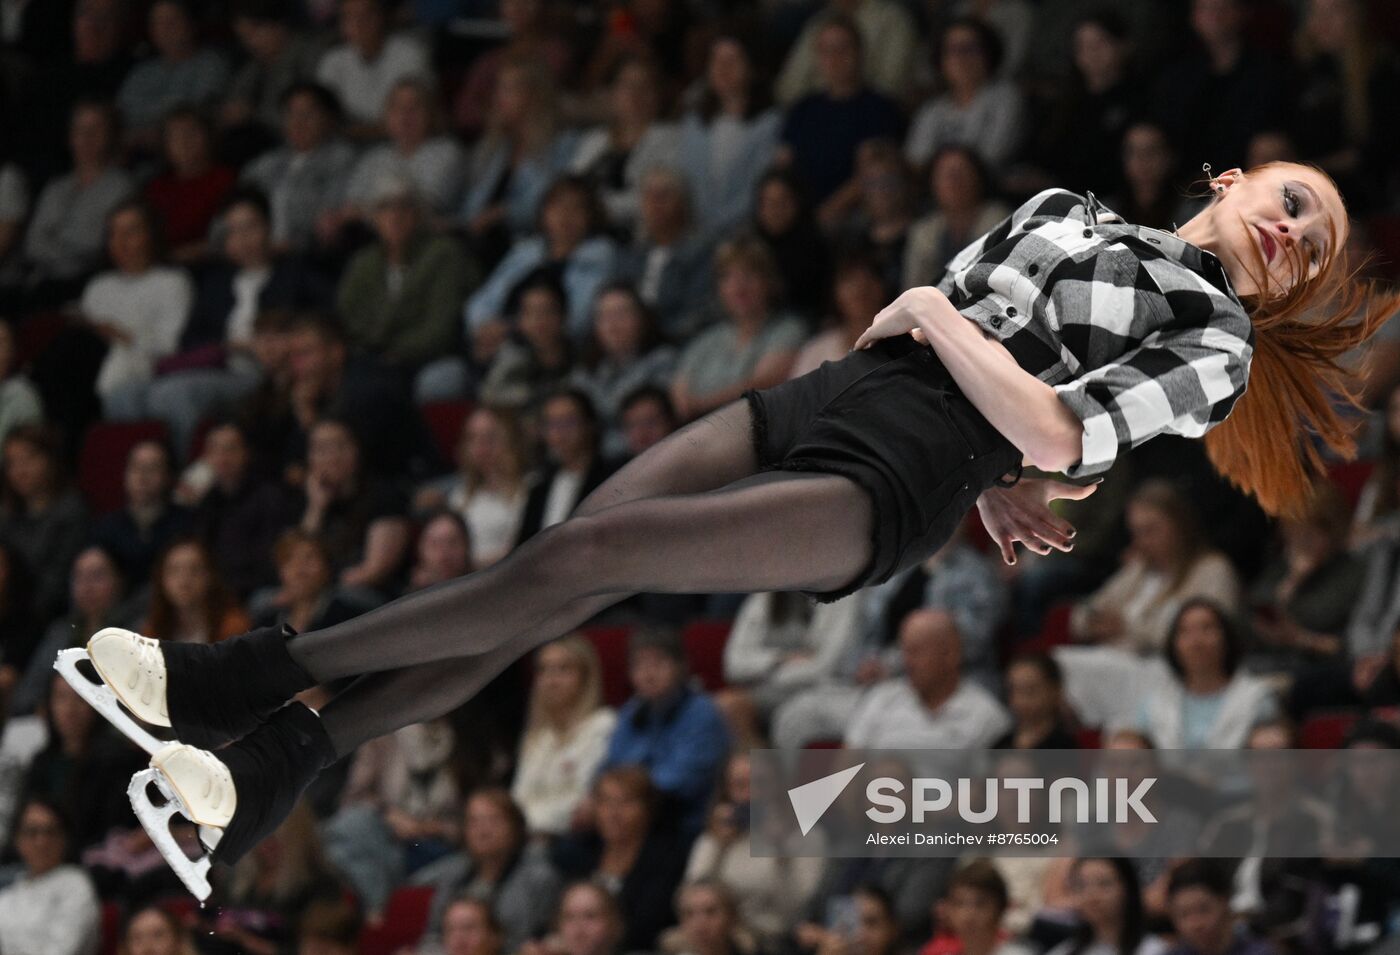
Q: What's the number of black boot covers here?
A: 2